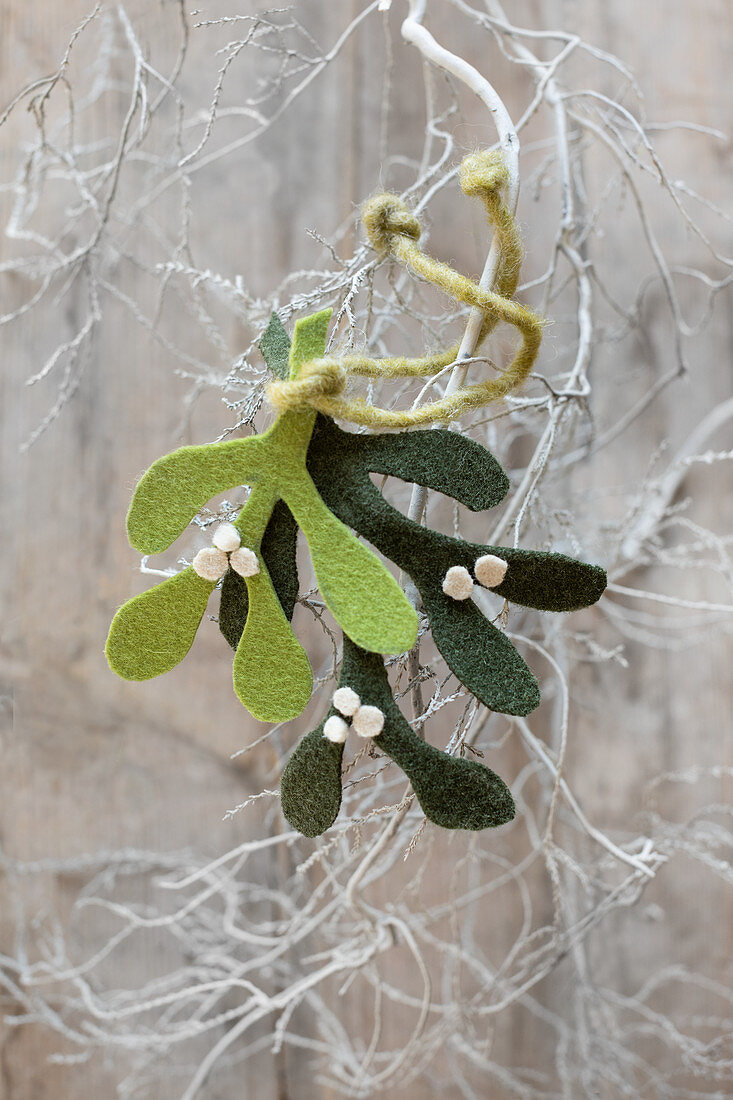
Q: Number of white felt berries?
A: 8